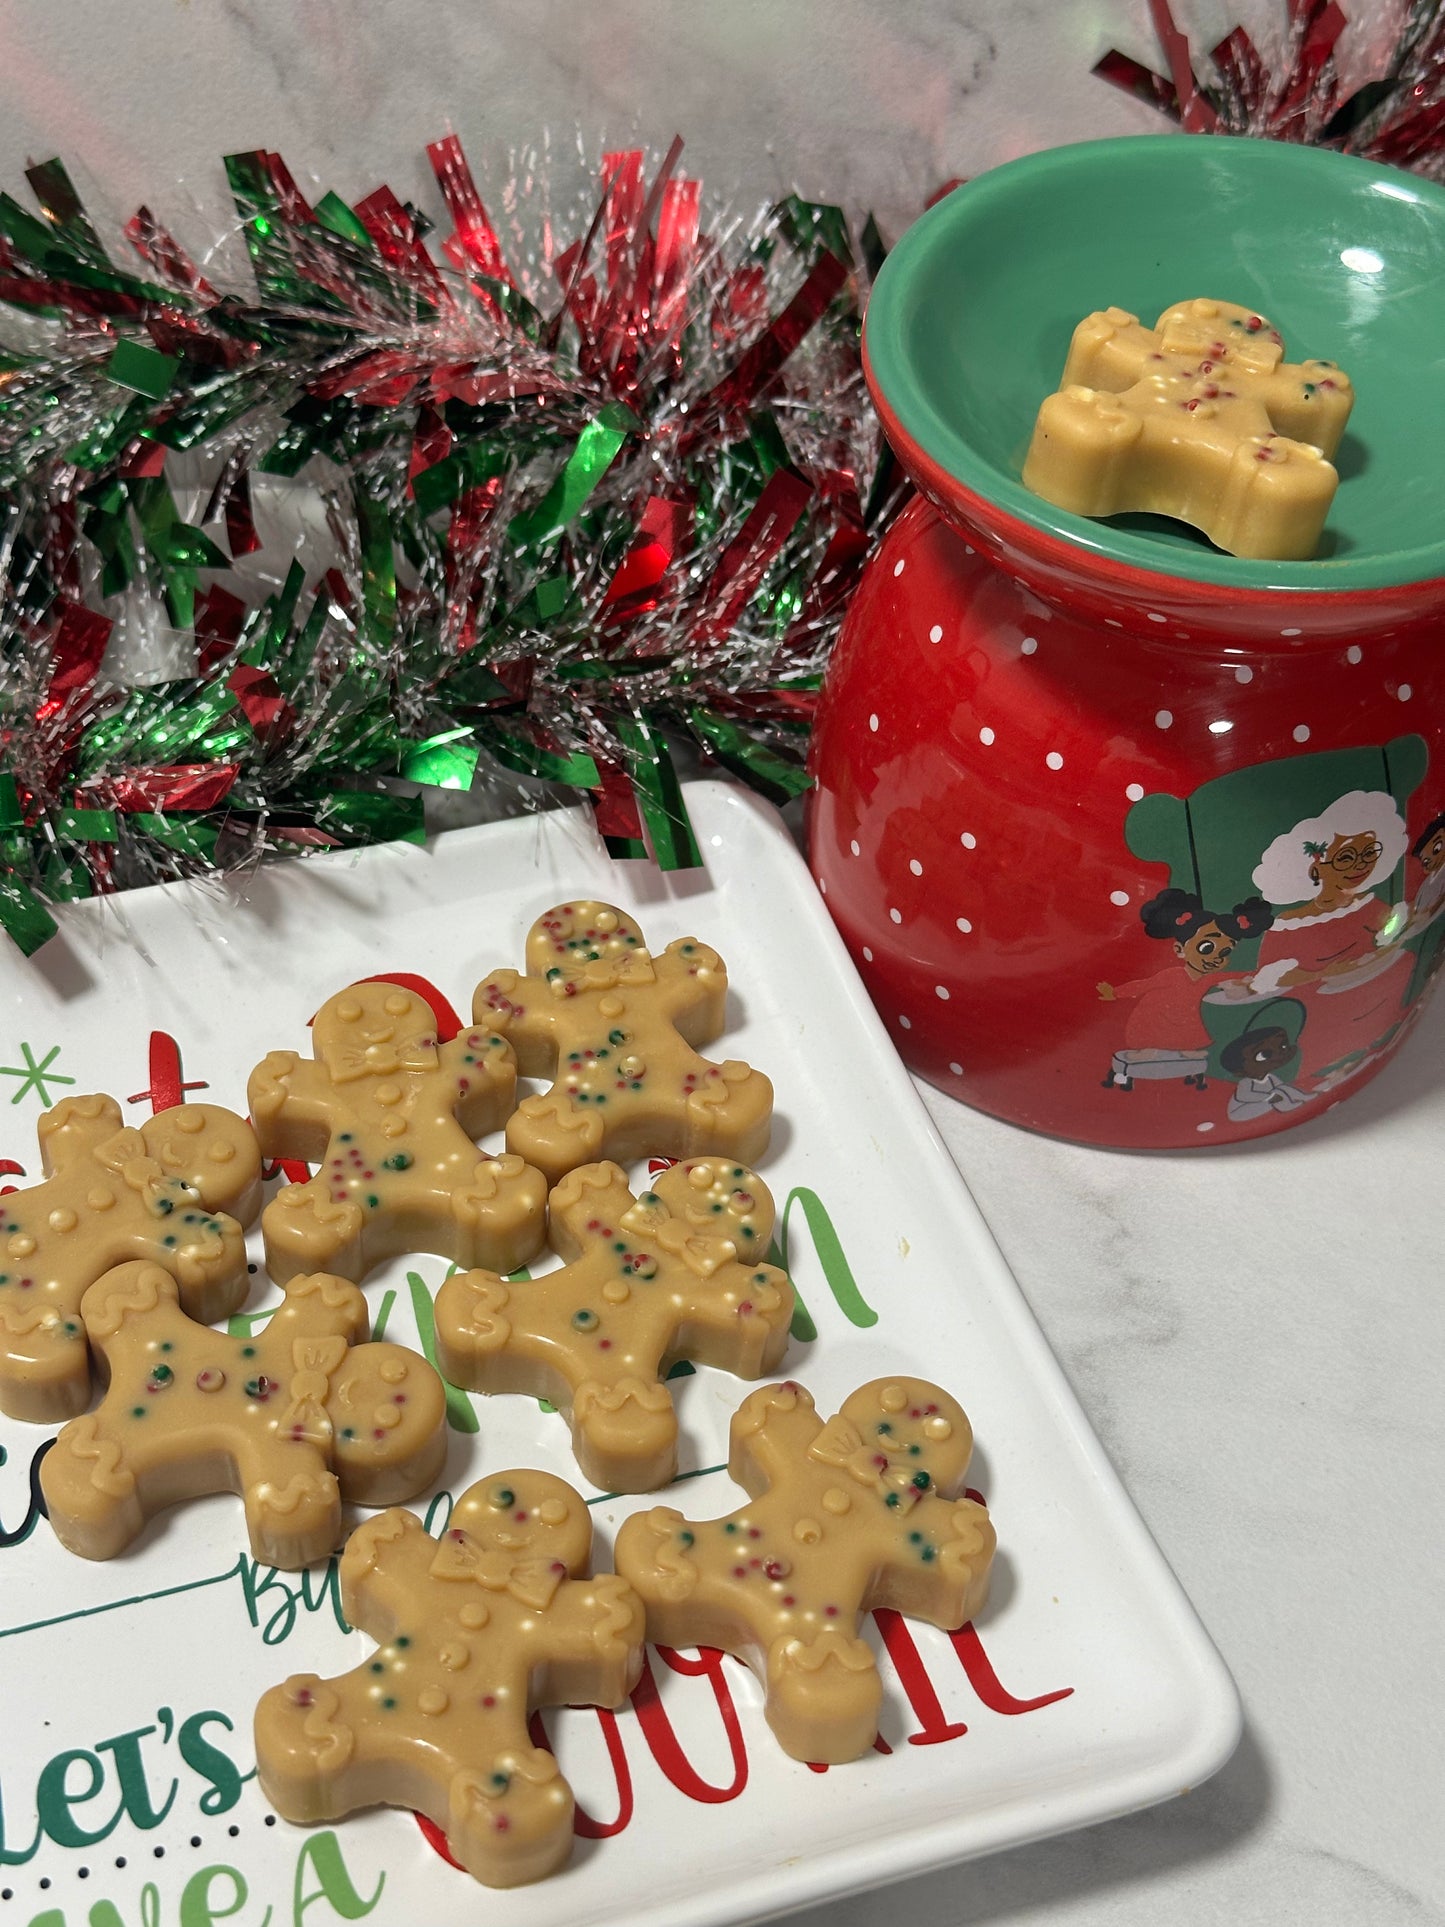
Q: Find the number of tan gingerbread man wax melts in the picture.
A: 8